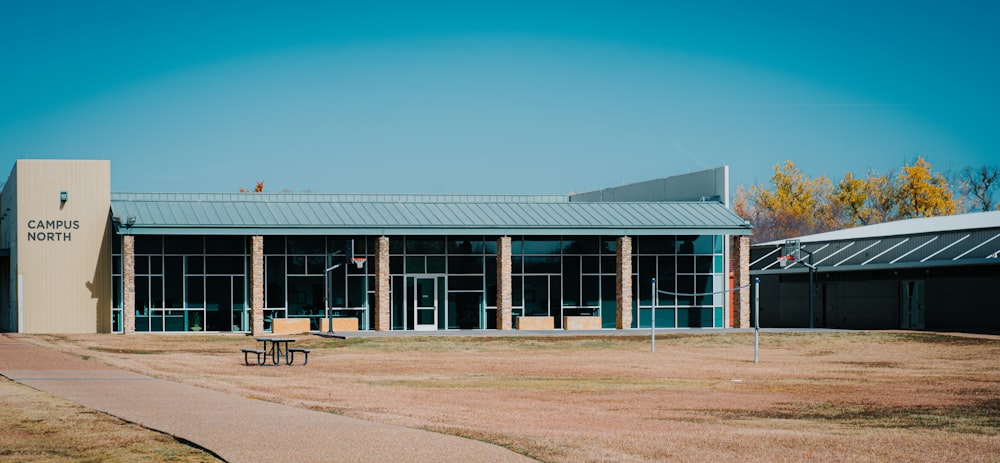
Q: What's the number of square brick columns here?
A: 6